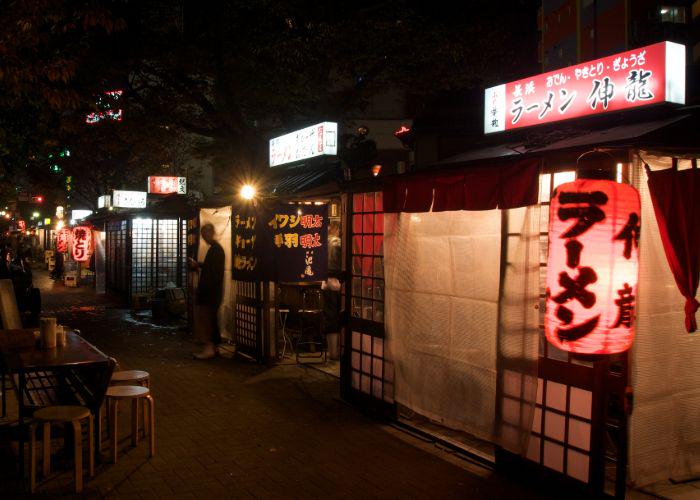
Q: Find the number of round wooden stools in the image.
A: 3